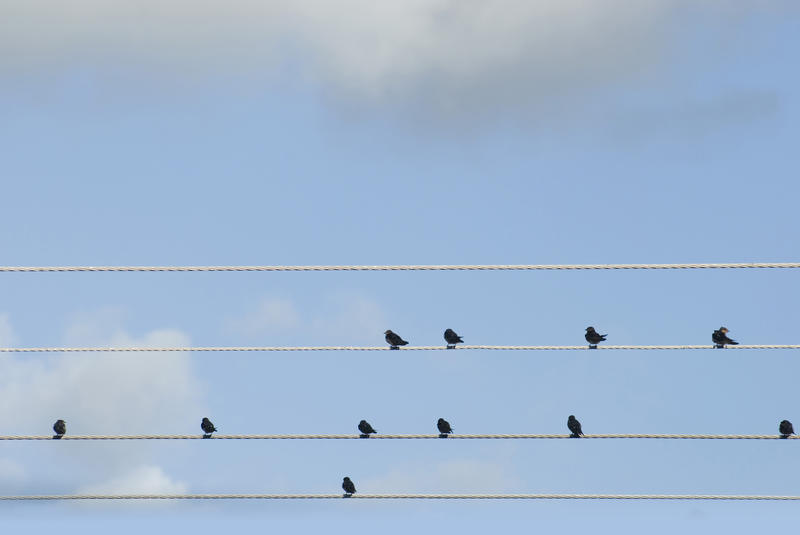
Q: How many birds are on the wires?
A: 11